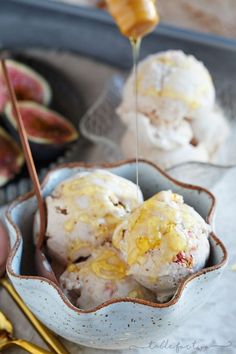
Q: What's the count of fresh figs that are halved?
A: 3